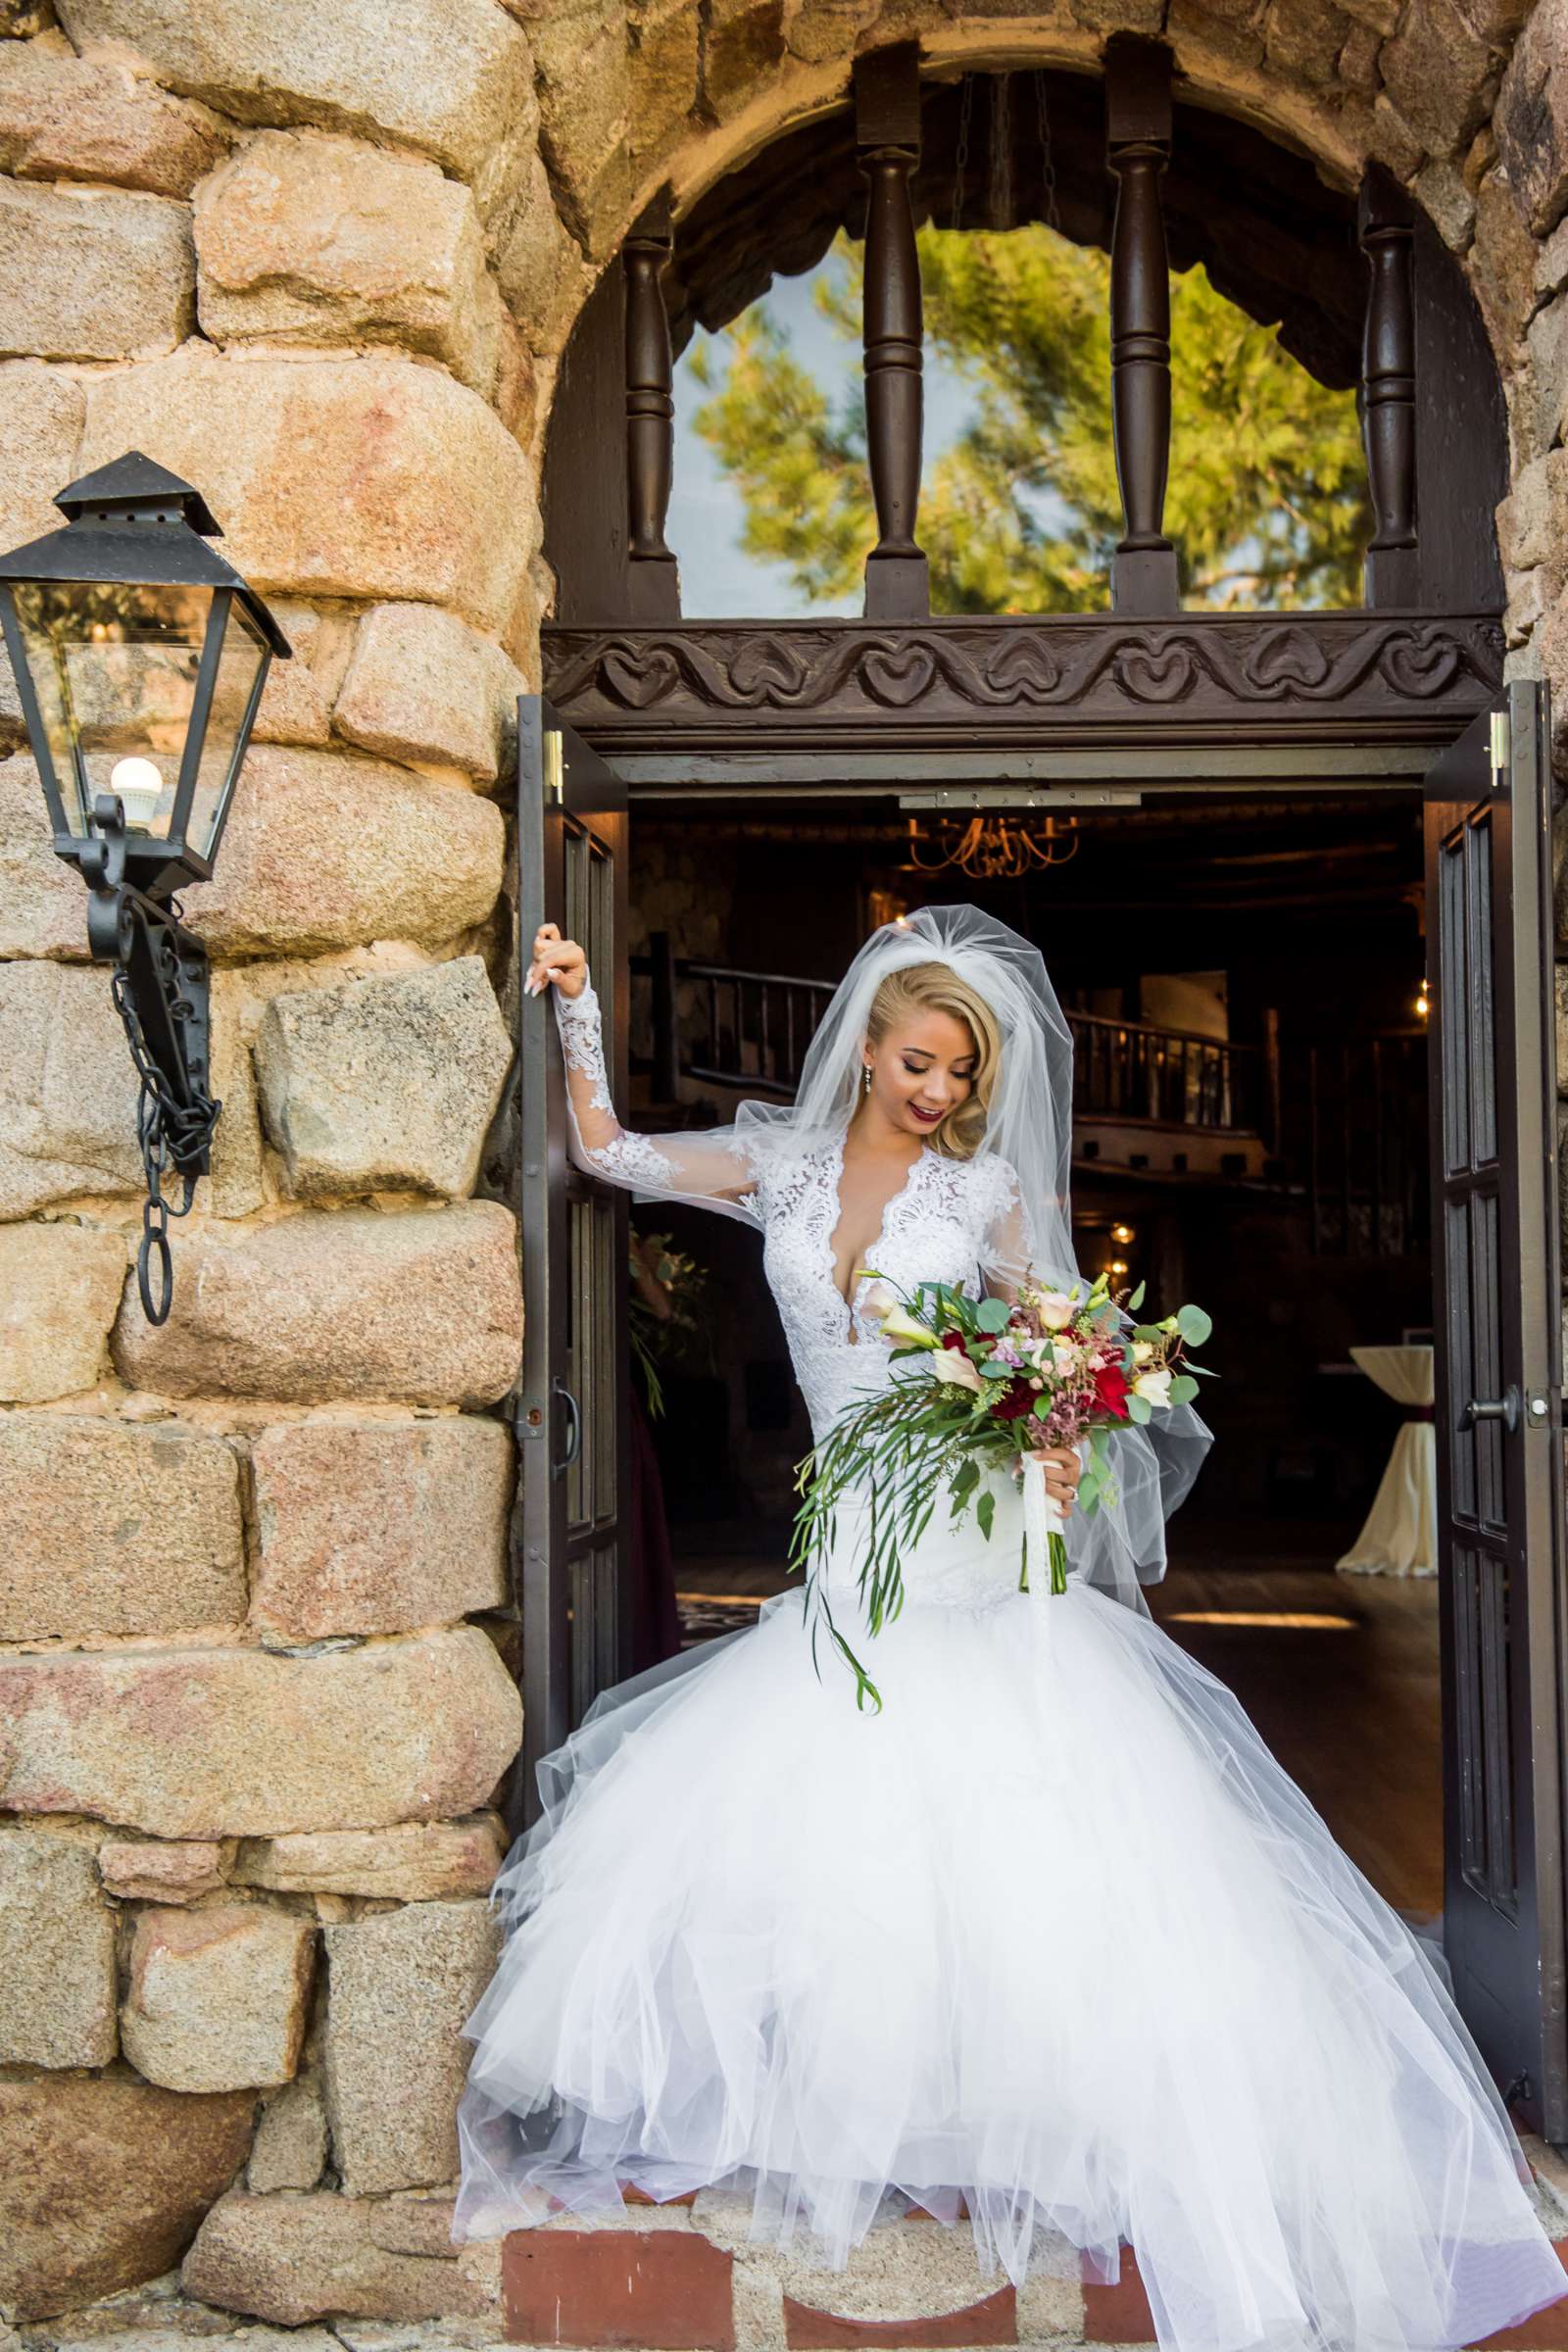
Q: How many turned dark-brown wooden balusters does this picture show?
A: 4